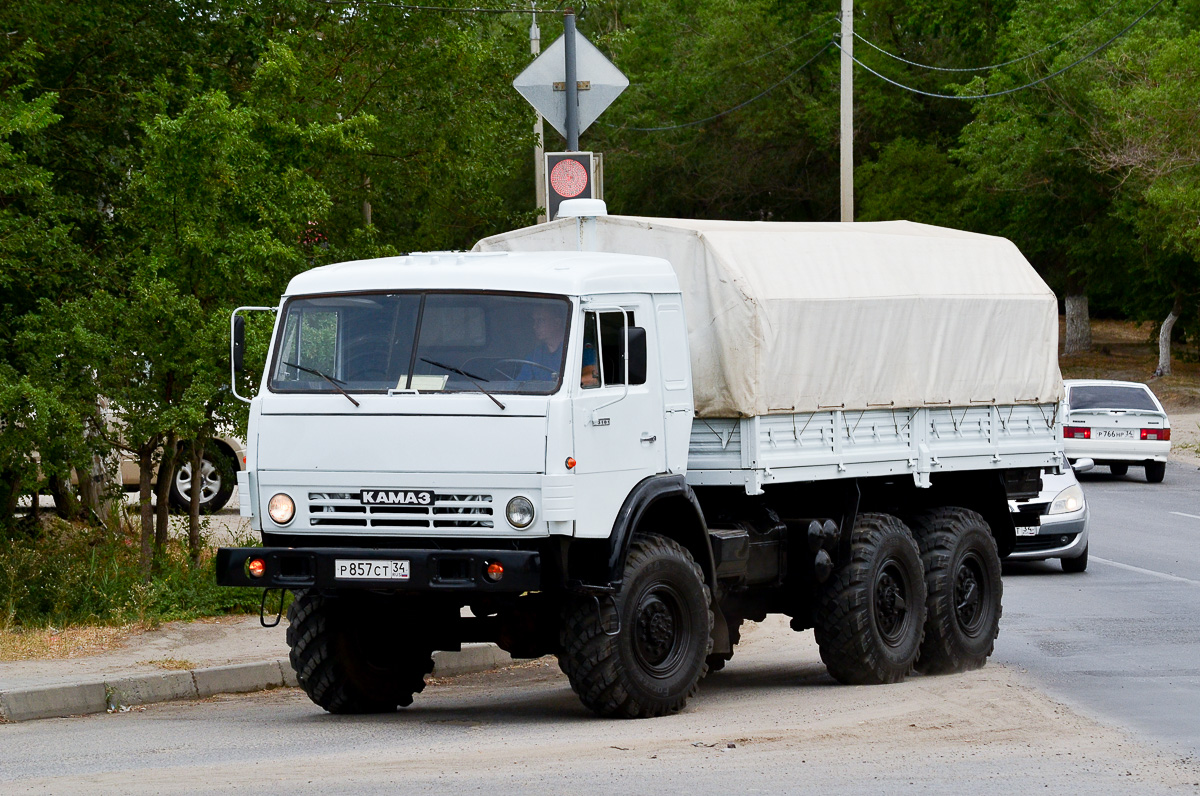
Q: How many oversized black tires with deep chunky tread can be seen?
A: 4